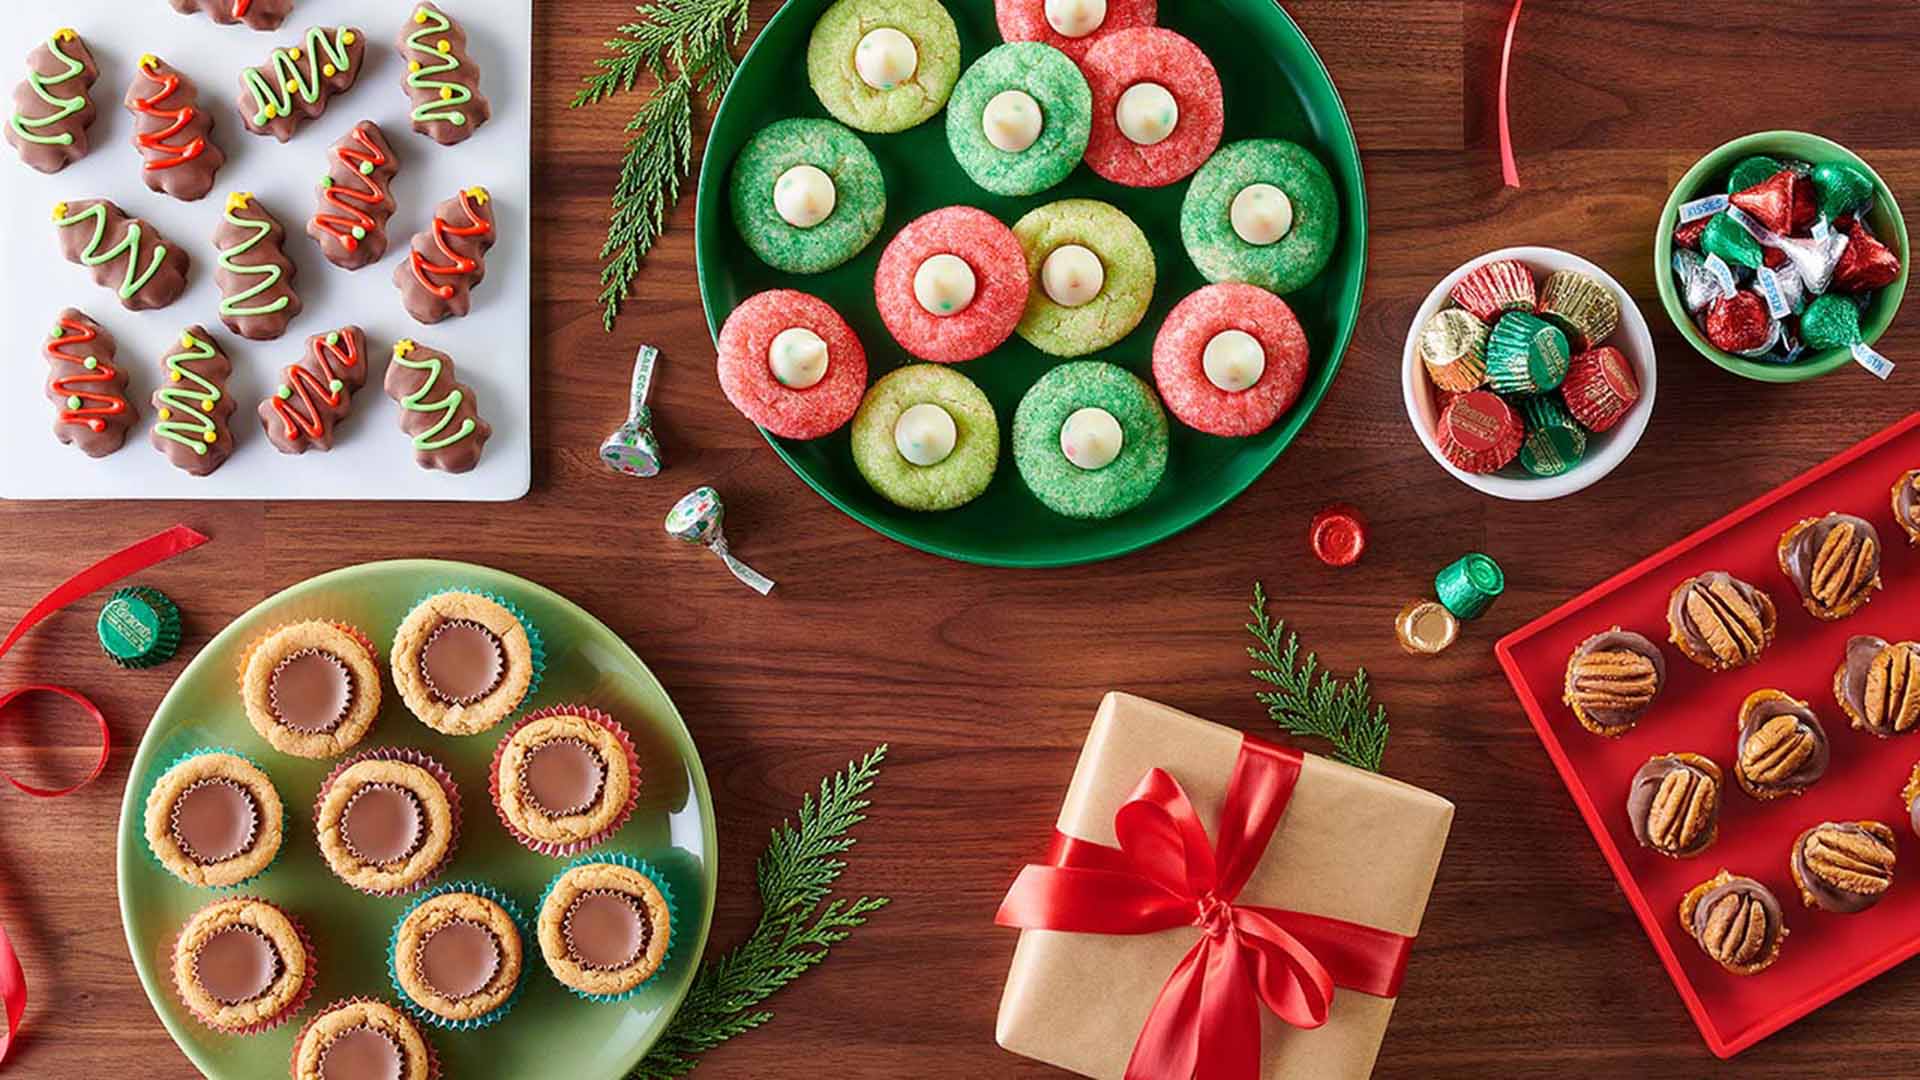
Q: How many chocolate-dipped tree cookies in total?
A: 13